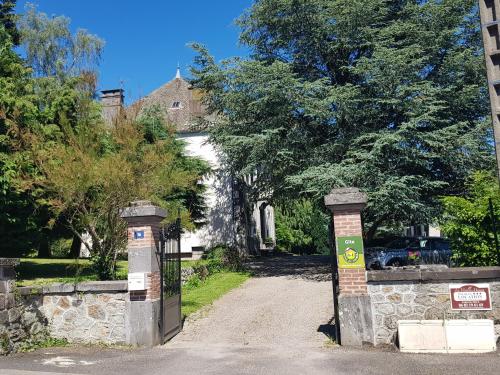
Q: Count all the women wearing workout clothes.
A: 0